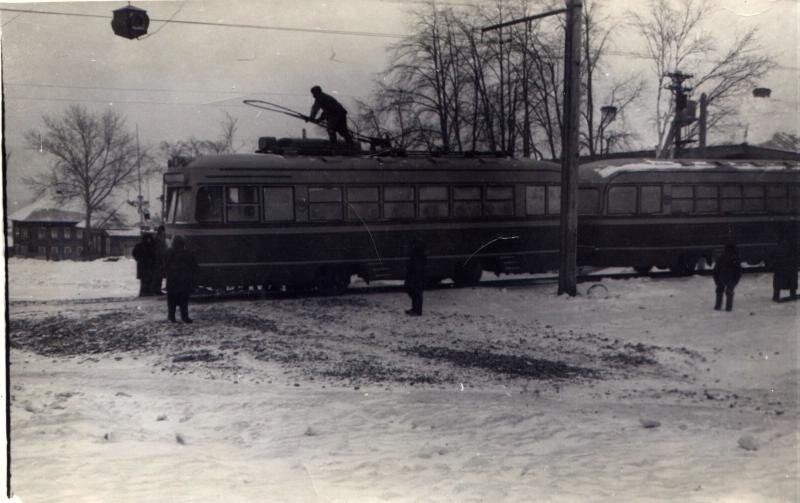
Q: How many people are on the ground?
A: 6